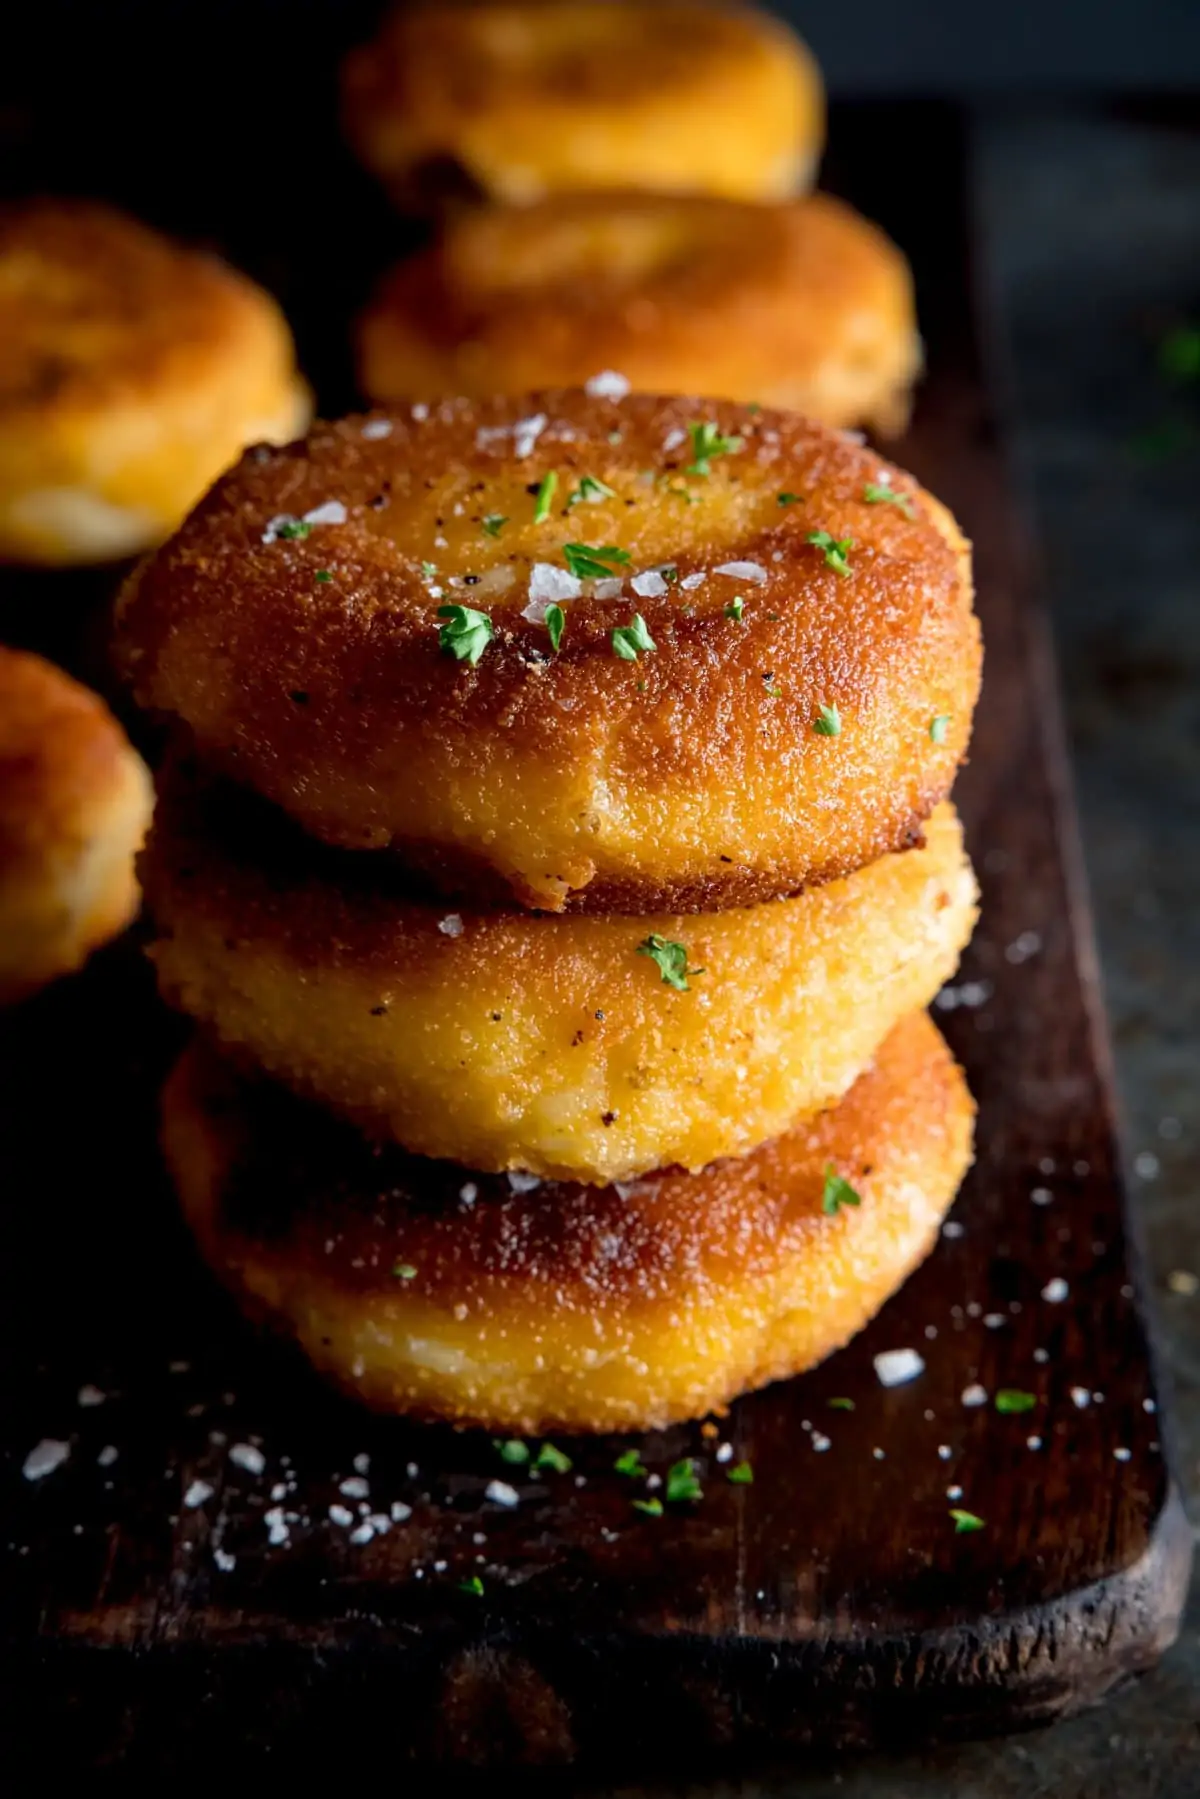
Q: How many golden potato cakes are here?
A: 7